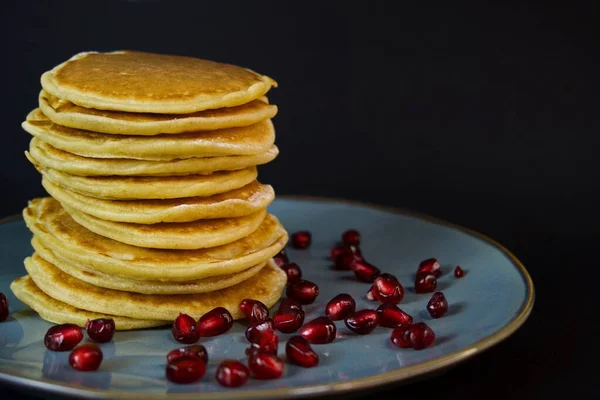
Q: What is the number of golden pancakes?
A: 11